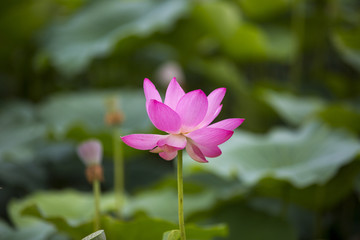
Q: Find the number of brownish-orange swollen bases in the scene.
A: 2